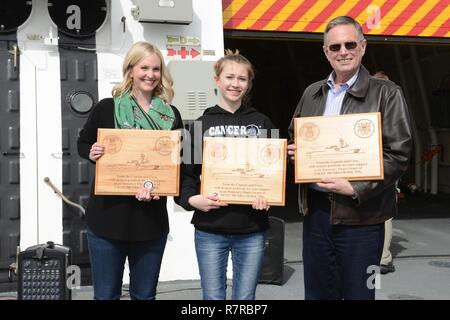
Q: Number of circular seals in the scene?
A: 6